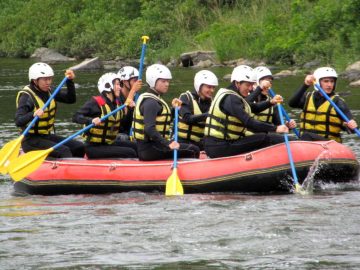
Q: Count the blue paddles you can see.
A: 7